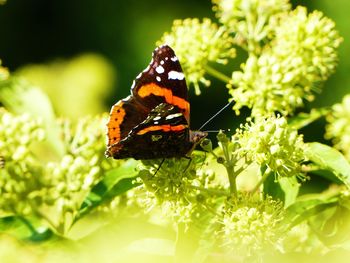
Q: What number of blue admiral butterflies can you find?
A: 0